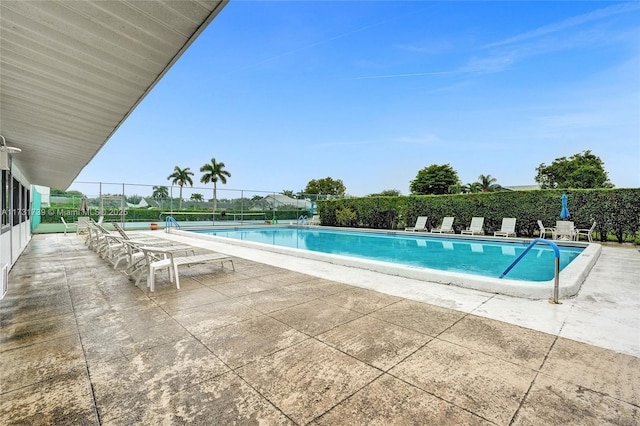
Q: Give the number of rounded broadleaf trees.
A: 3